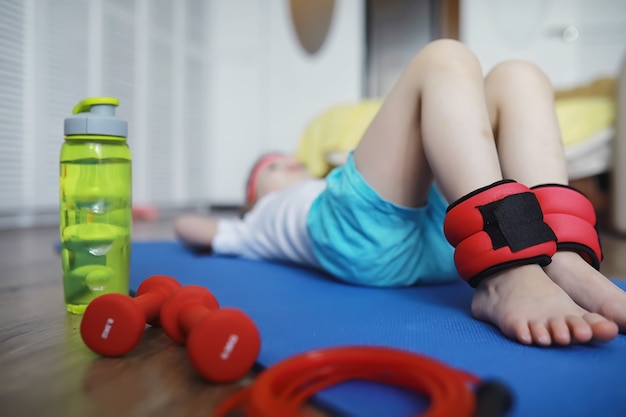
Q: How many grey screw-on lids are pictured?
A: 1